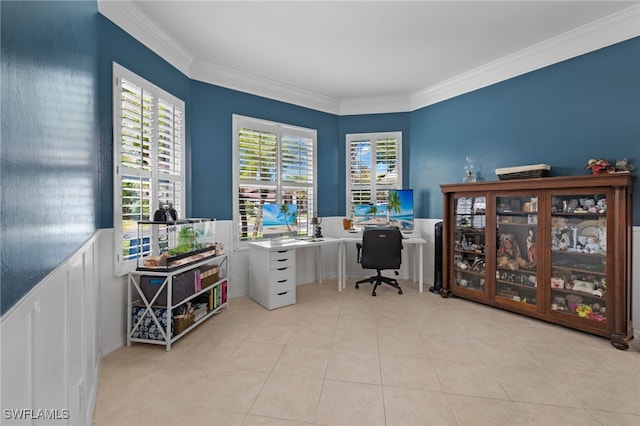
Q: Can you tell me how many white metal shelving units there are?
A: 1